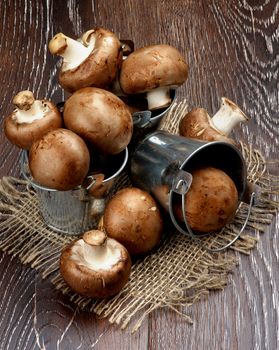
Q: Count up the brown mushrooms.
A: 9